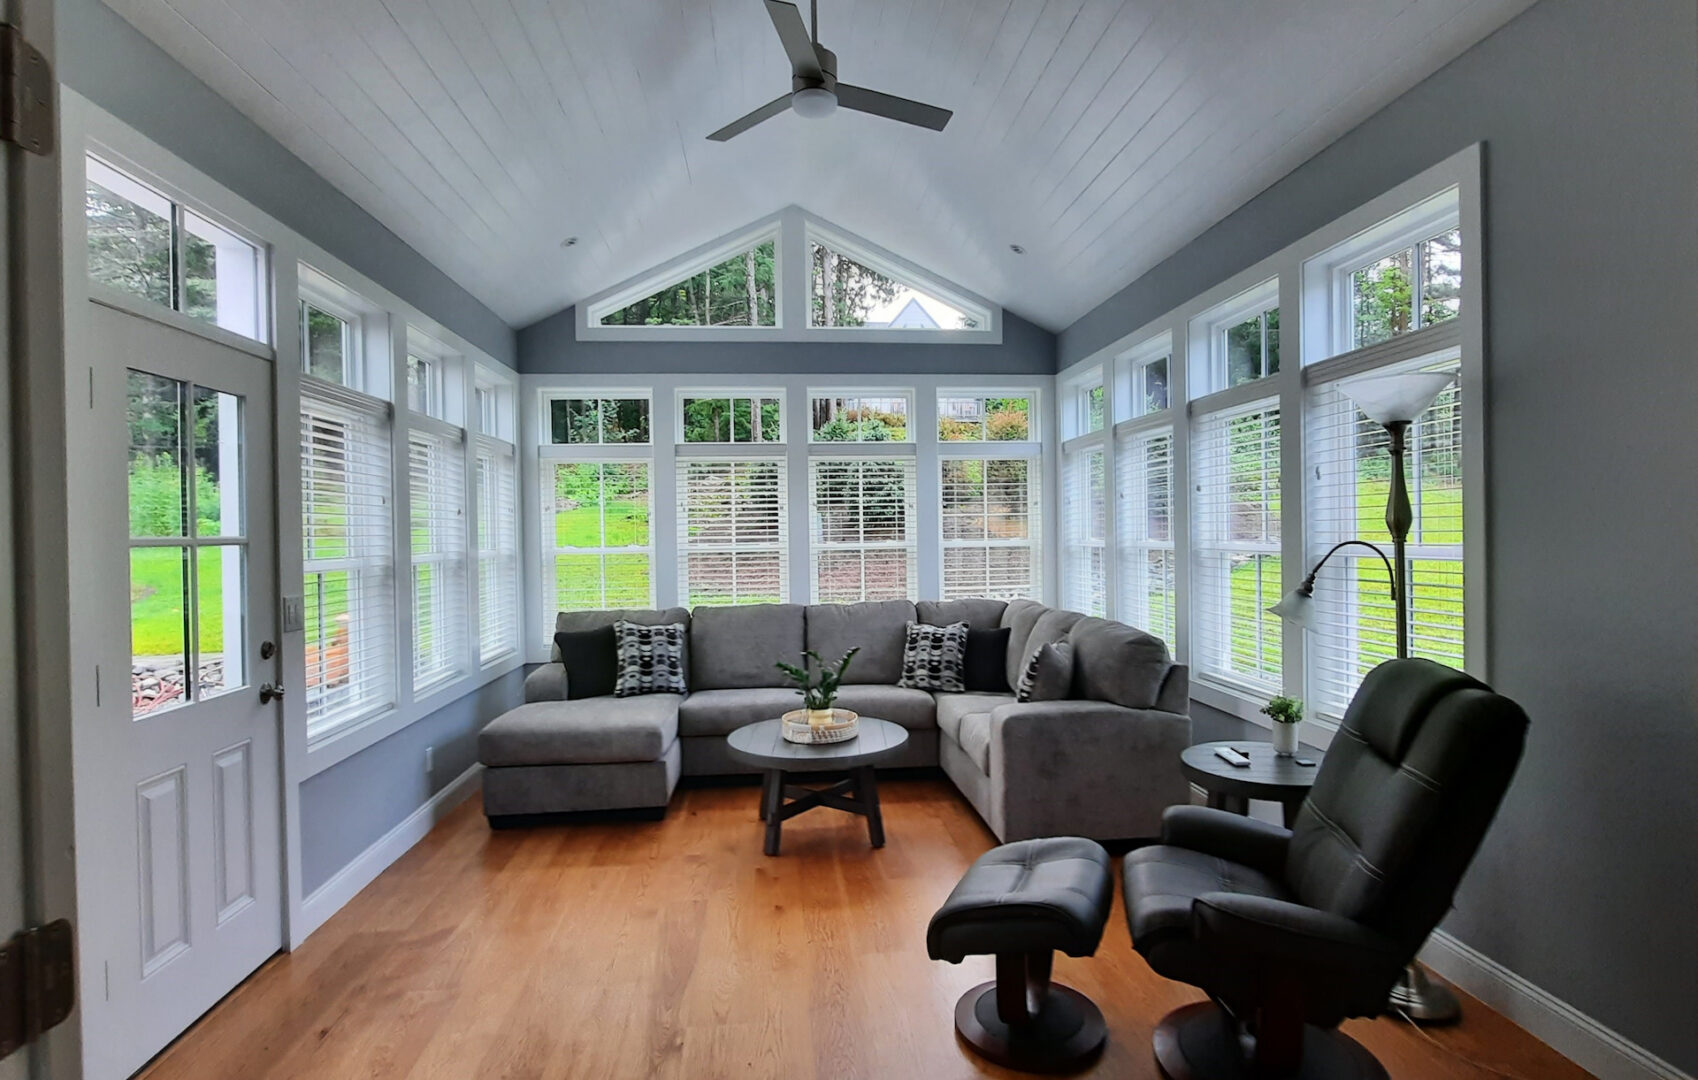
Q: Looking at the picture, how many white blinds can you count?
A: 11